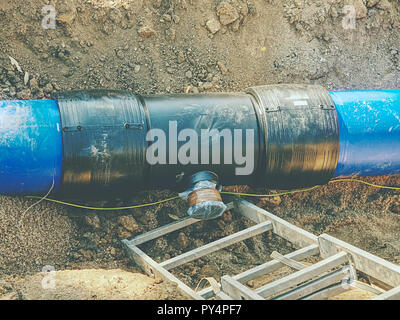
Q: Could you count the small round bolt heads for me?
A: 8